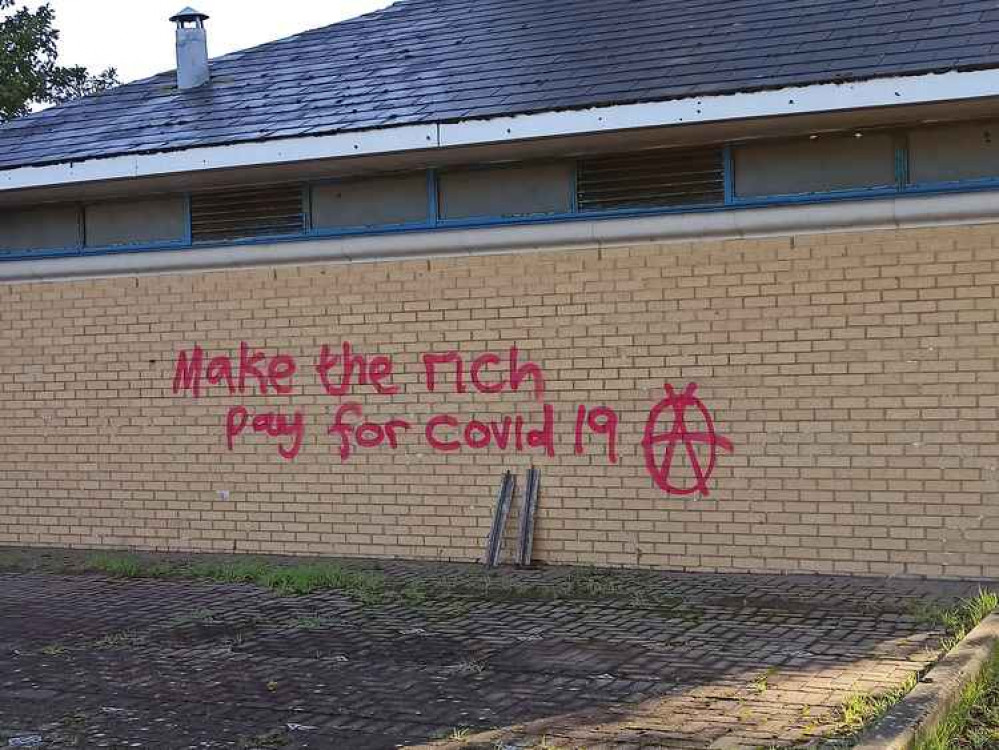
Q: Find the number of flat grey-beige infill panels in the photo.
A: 6